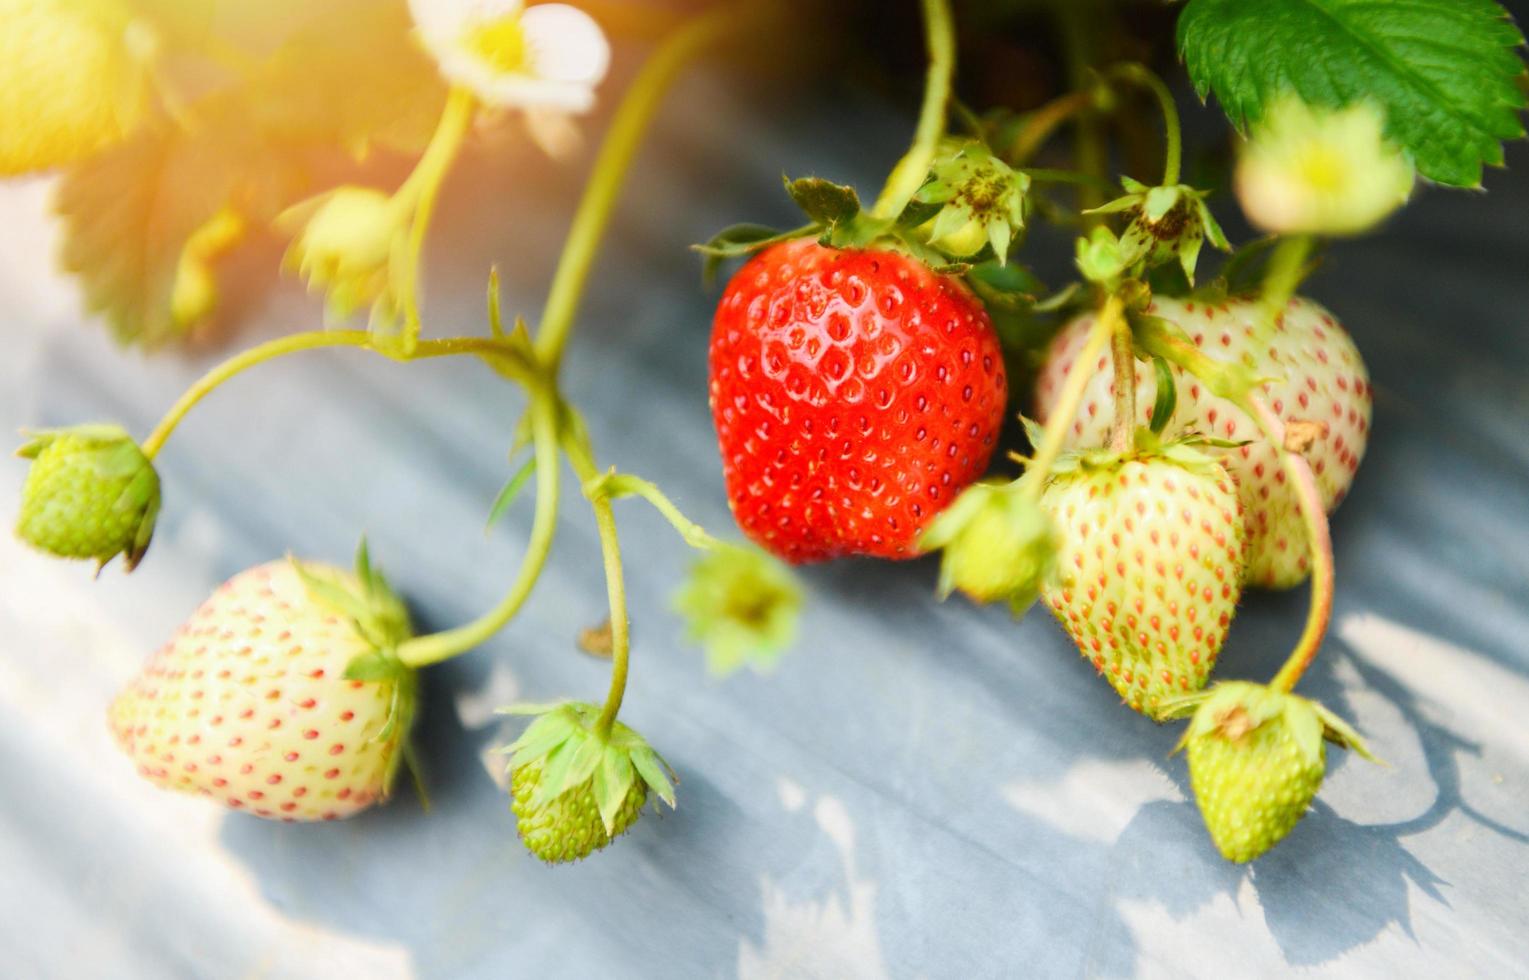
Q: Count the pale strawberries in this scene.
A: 3